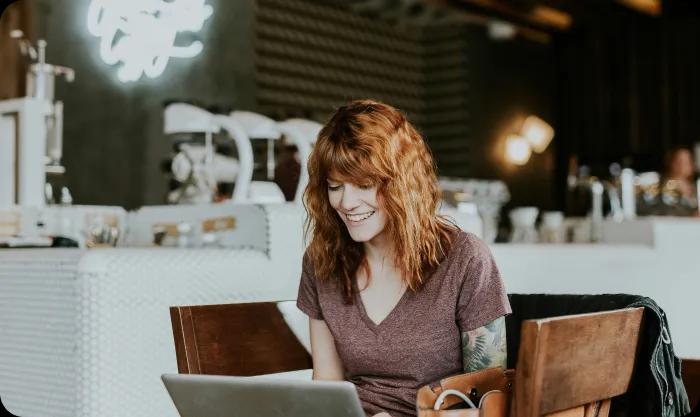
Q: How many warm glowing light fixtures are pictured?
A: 2